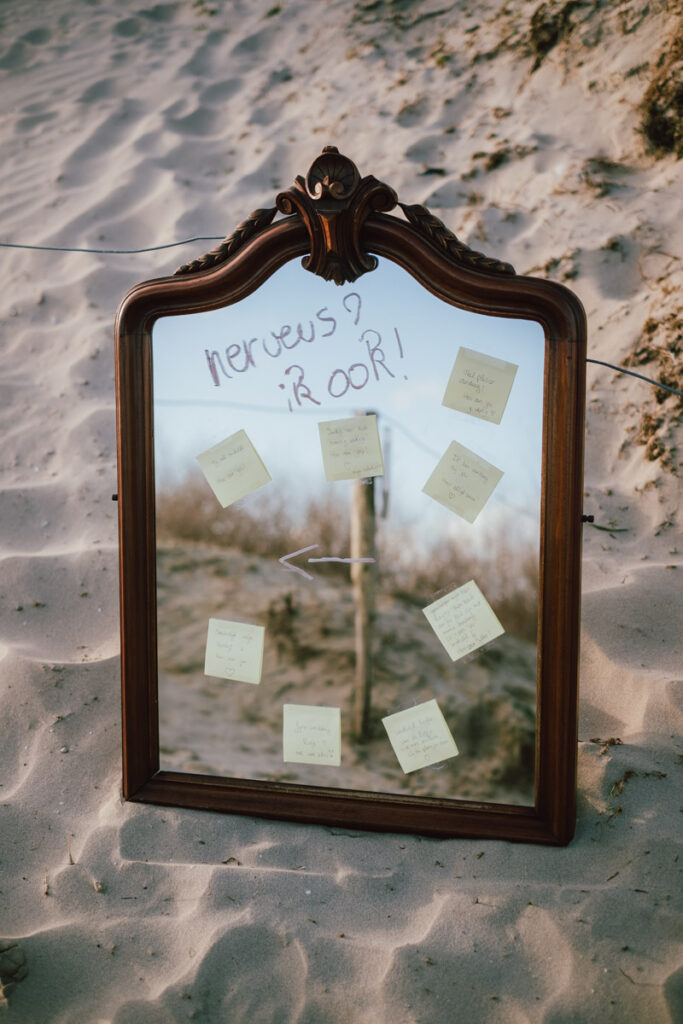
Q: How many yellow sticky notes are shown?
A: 8